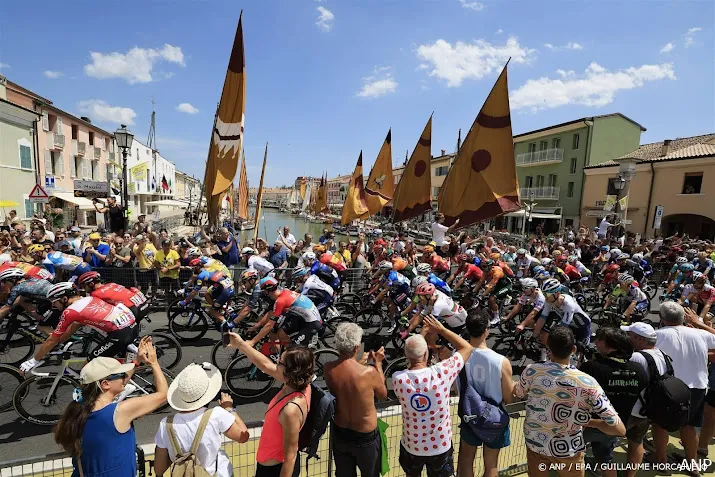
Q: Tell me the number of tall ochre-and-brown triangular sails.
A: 5